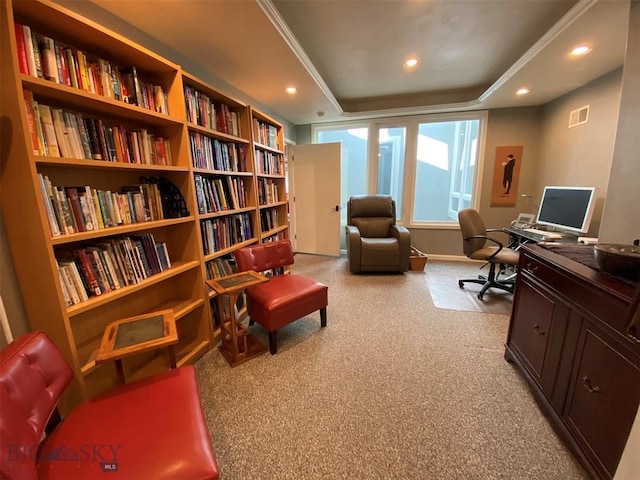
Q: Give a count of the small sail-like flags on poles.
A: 0